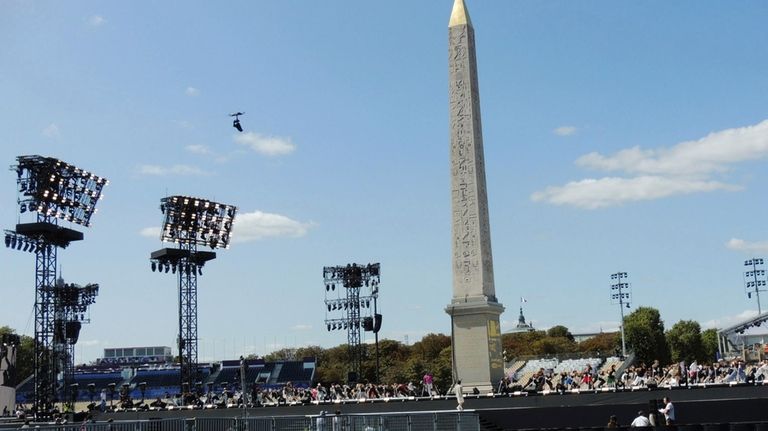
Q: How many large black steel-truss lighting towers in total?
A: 4